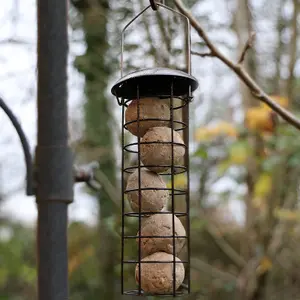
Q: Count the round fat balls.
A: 5